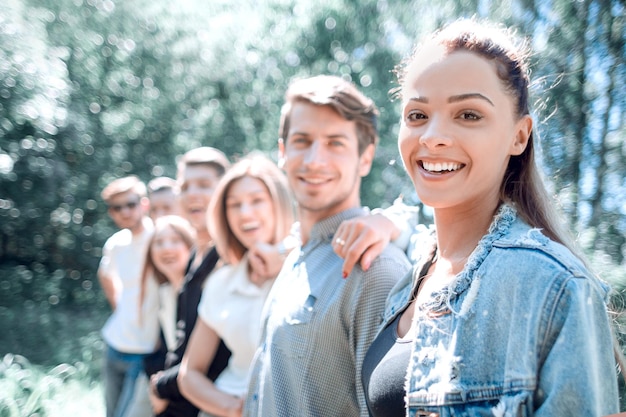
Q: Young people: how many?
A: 7